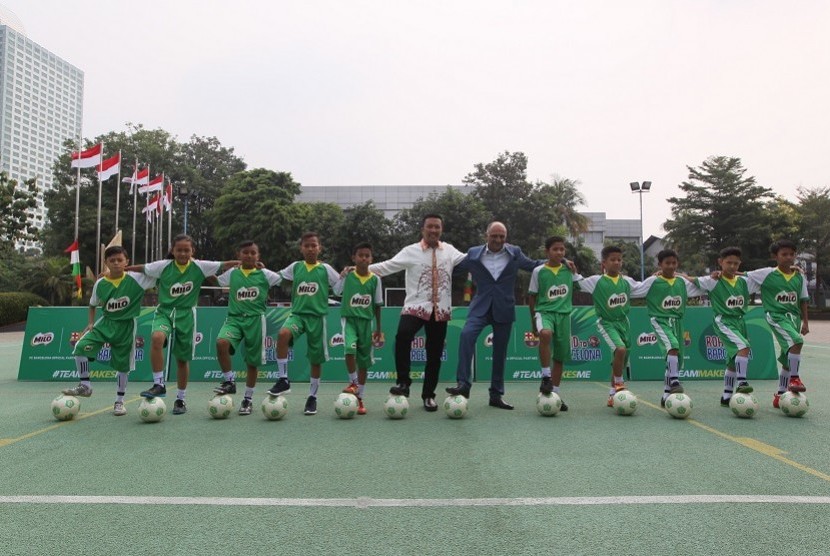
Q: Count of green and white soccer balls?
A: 12